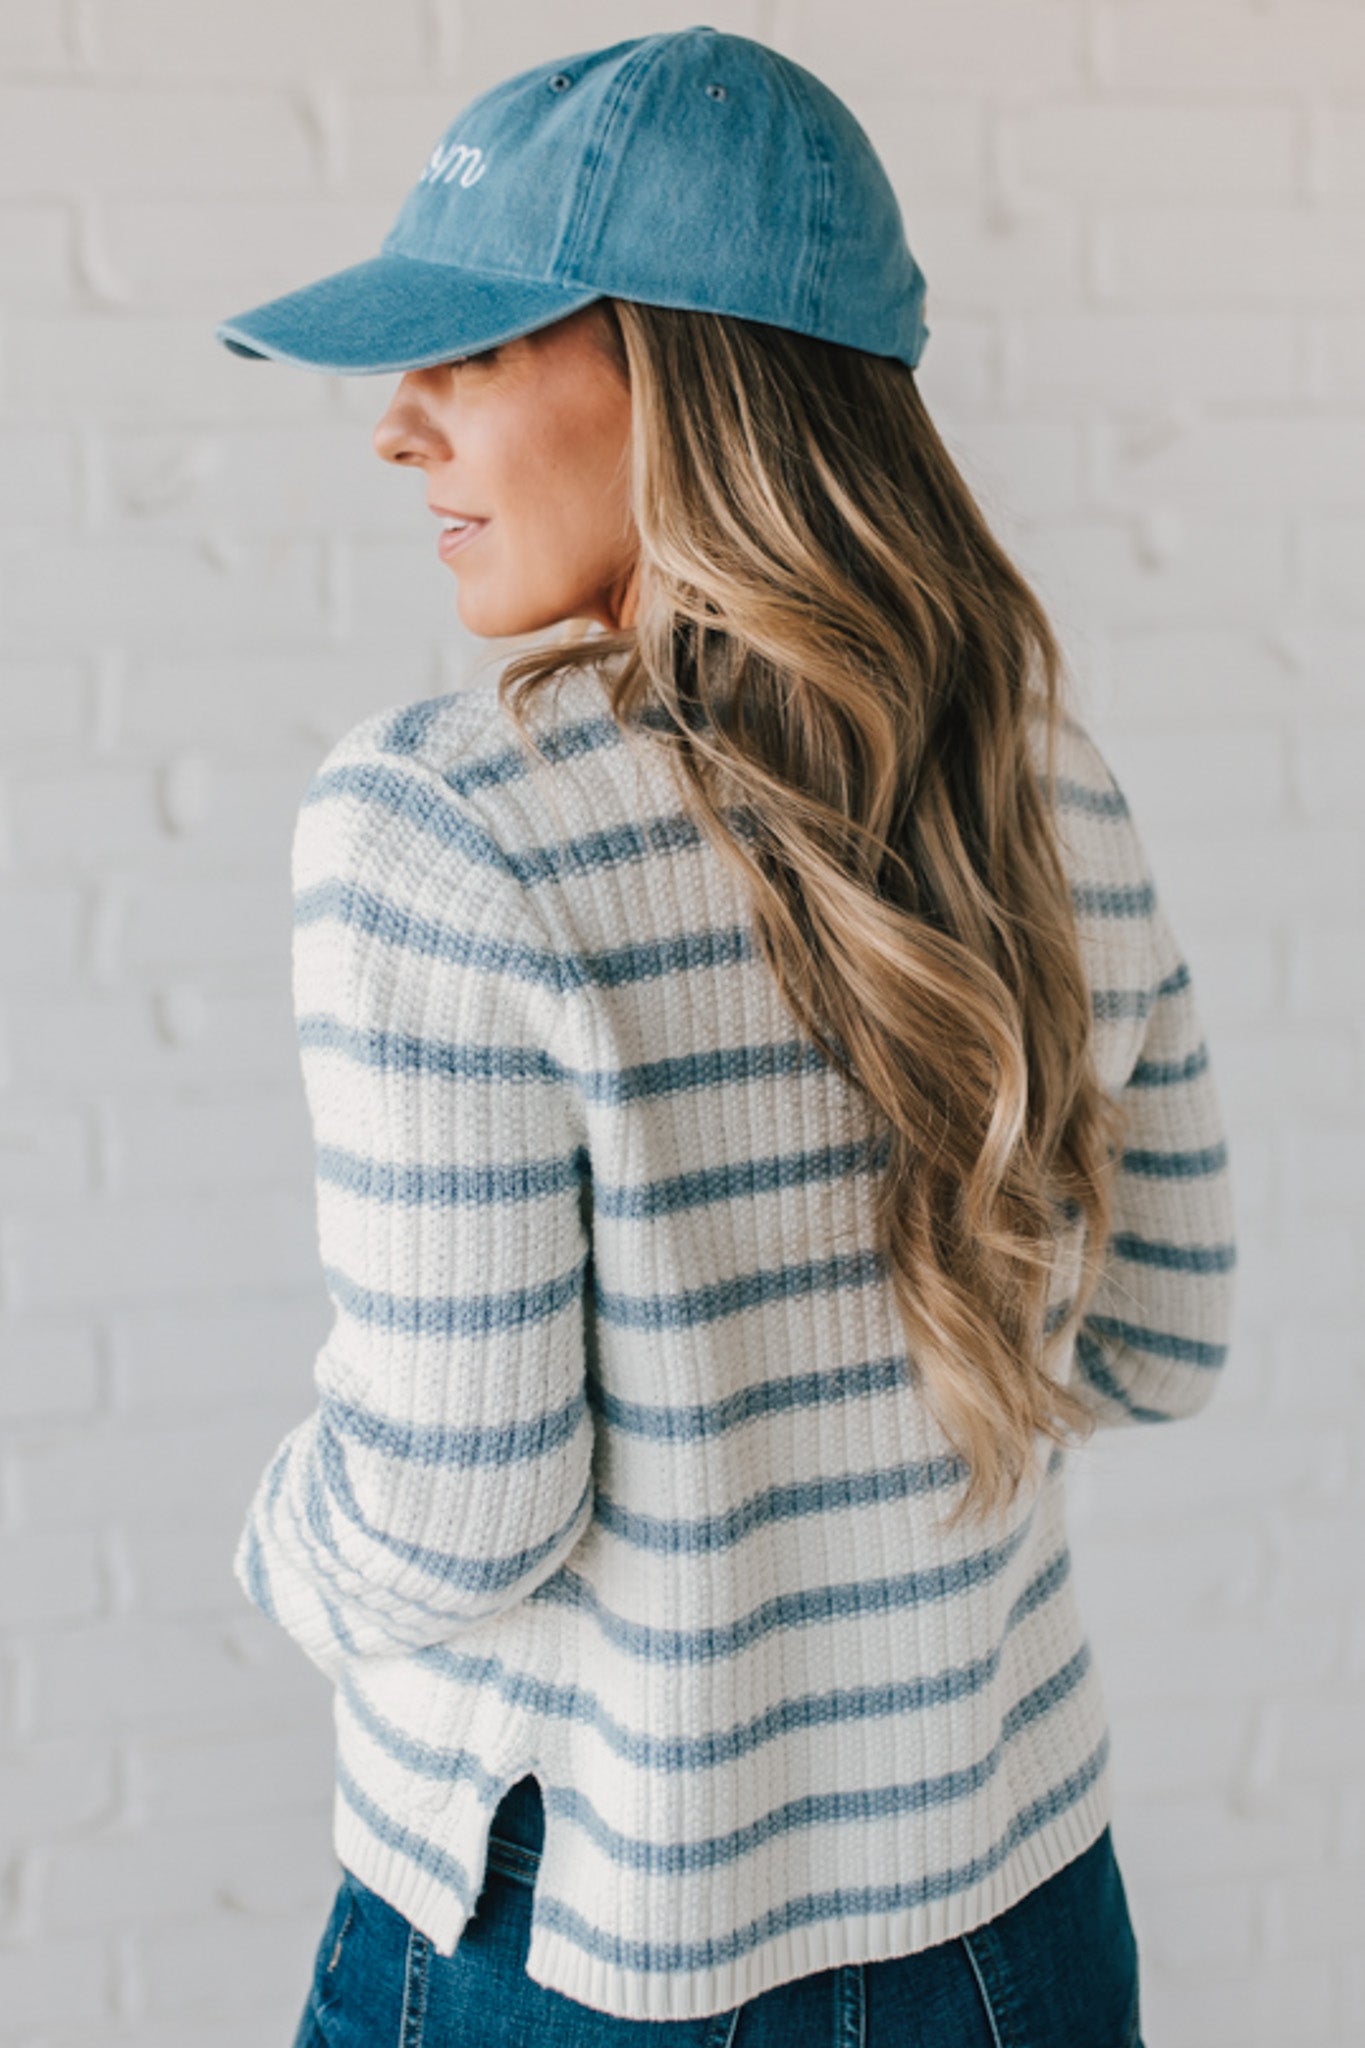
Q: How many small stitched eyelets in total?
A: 2